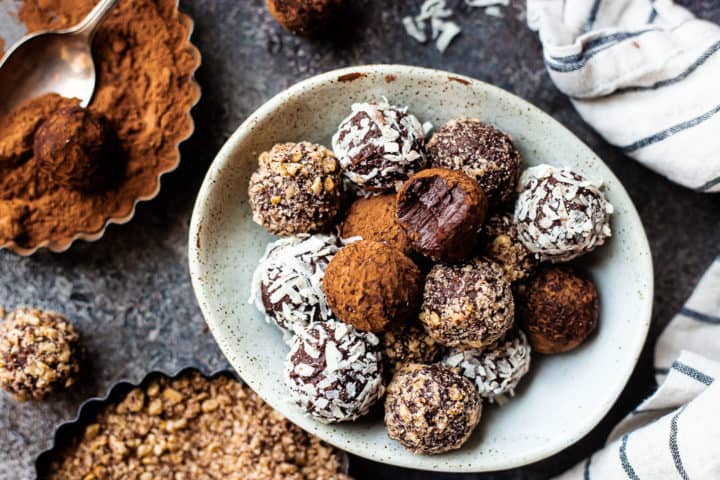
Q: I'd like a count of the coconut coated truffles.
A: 5